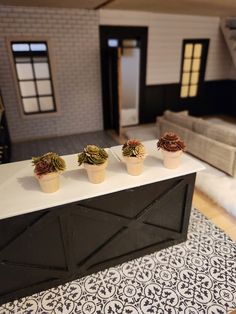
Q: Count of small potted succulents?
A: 4